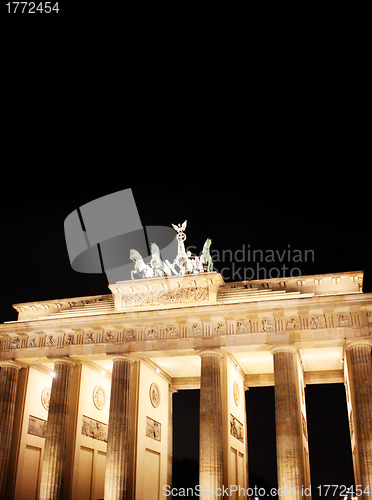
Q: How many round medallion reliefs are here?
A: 4